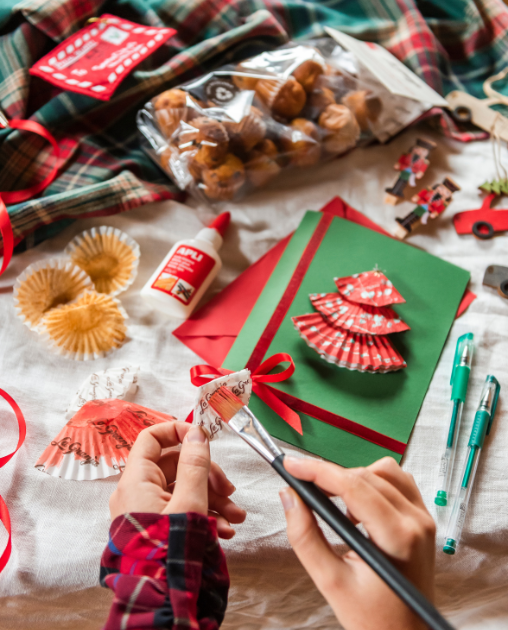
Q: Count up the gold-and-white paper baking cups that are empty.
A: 3